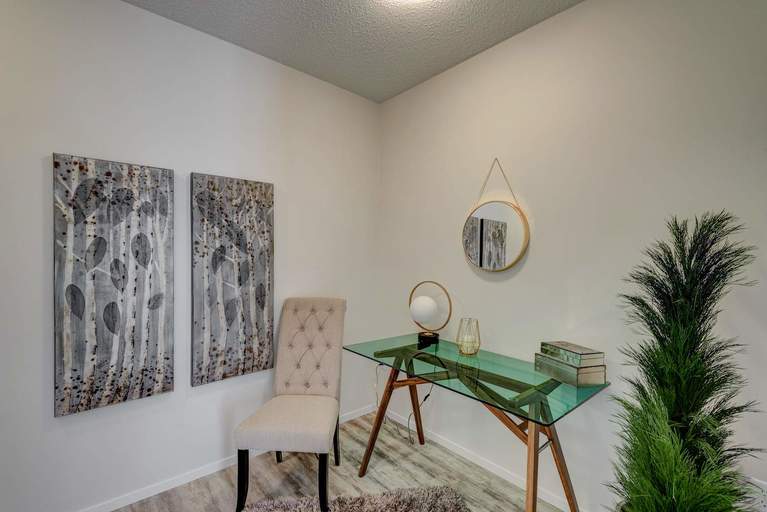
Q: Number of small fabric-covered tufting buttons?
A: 13